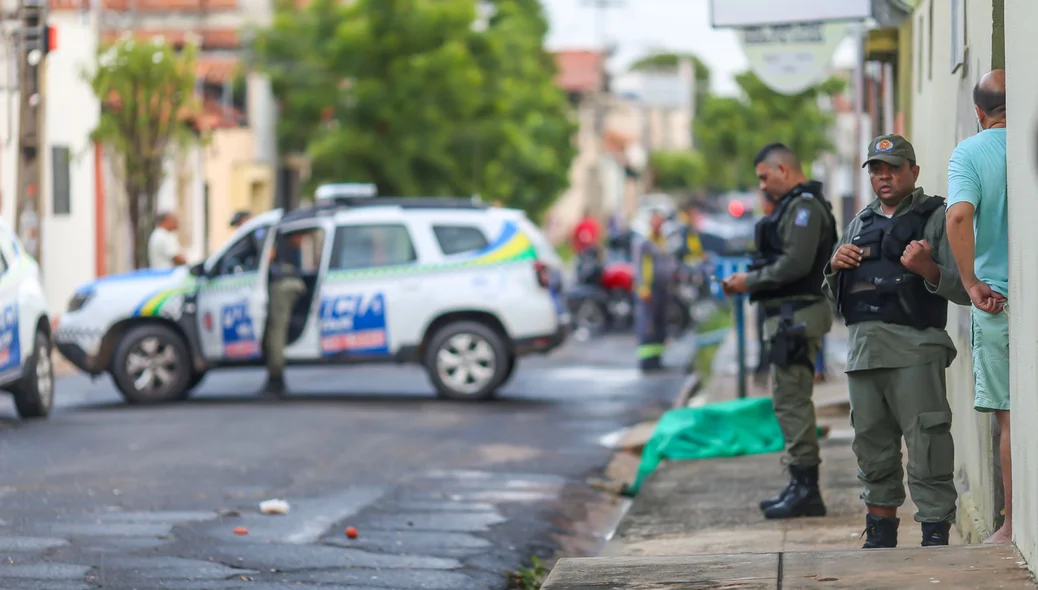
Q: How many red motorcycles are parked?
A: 1